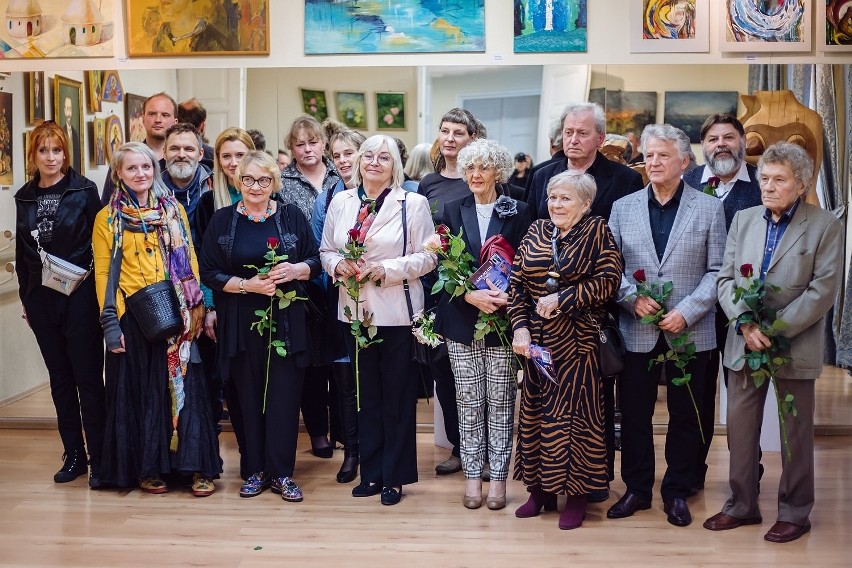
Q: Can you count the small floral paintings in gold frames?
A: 3